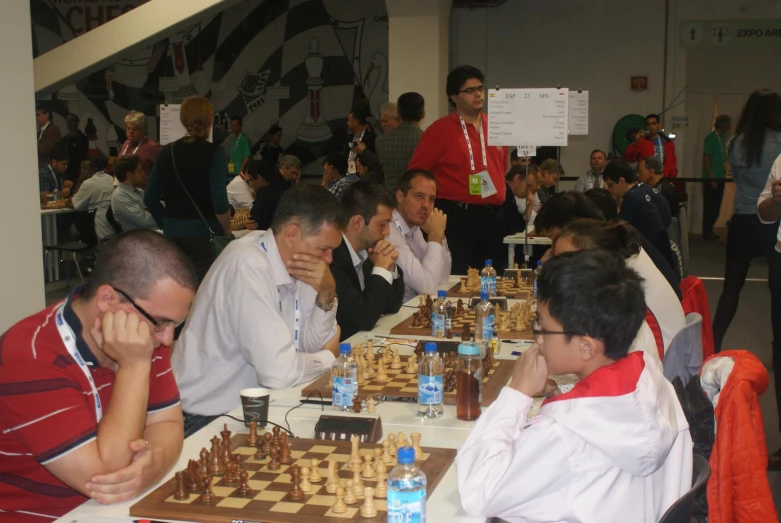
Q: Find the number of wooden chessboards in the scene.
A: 4